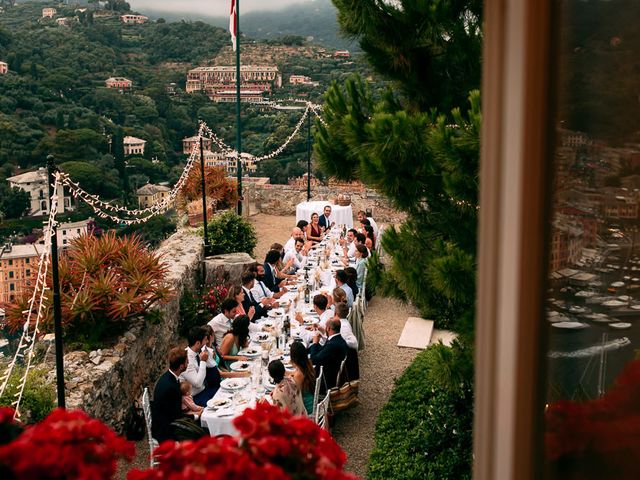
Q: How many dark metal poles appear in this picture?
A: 4